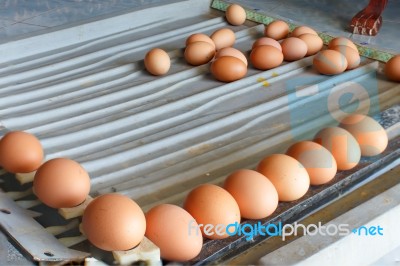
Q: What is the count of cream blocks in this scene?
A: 3